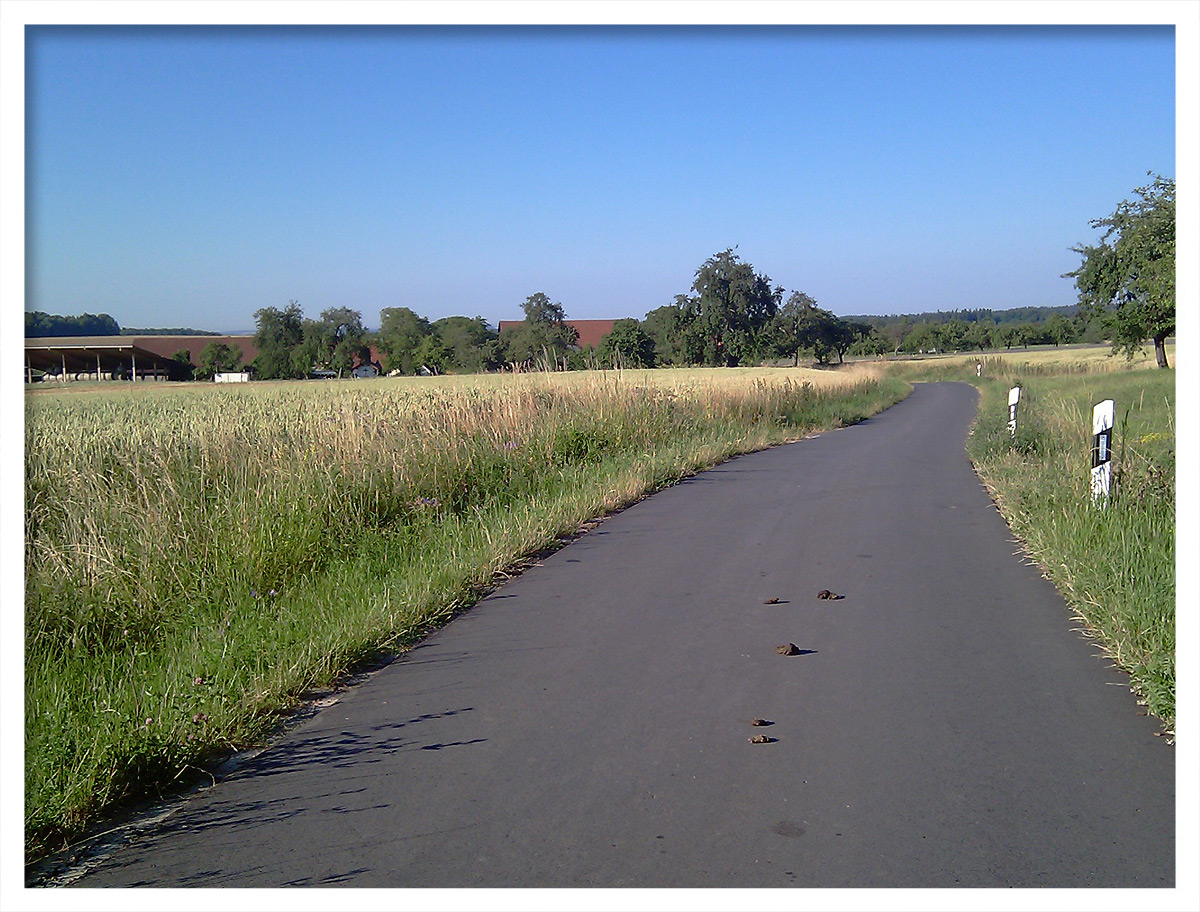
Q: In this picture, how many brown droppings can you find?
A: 5